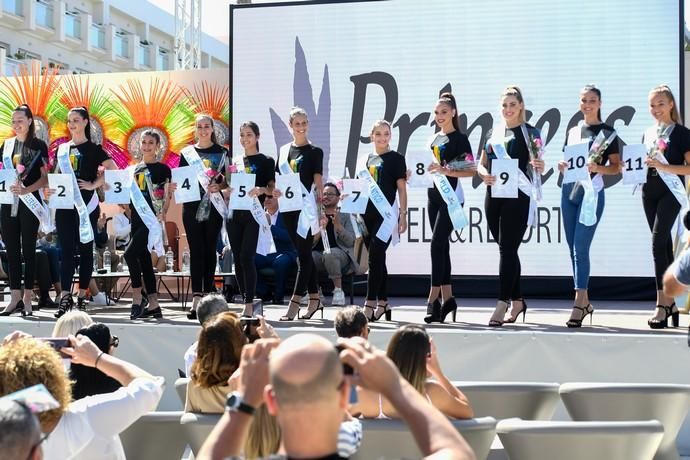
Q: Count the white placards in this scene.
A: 11